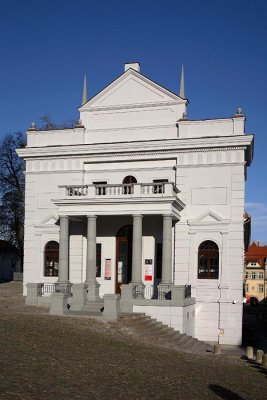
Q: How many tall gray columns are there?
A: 4